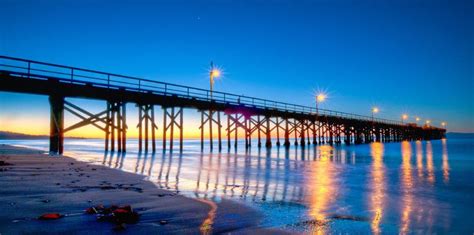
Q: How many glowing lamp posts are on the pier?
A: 7